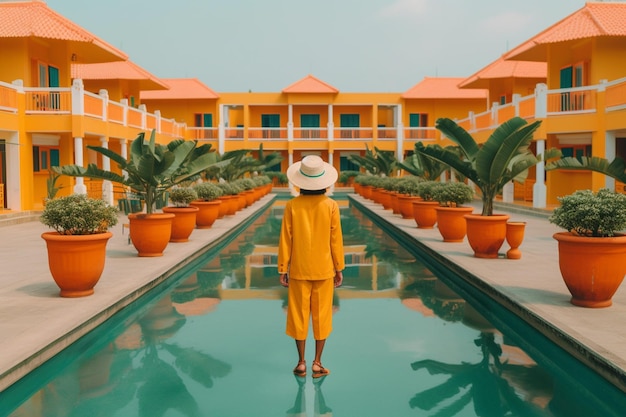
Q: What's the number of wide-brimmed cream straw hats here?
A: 1